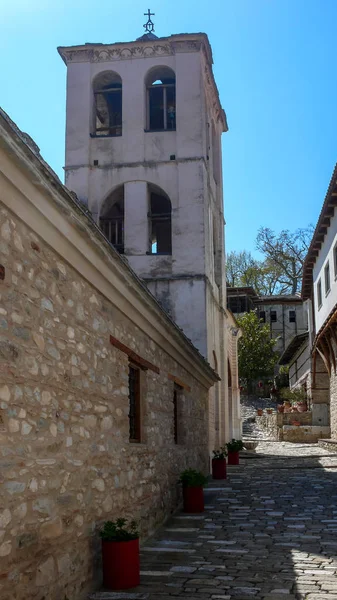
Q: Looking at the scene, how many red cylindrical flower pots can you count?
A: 4